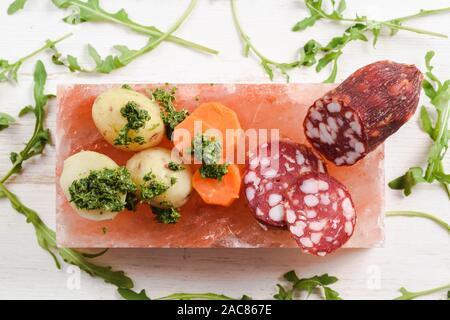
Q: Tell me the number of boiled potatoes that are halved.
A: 1